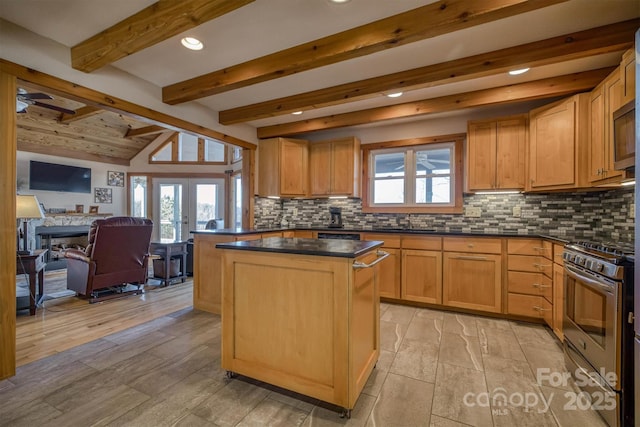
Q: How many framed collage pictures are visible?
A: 2